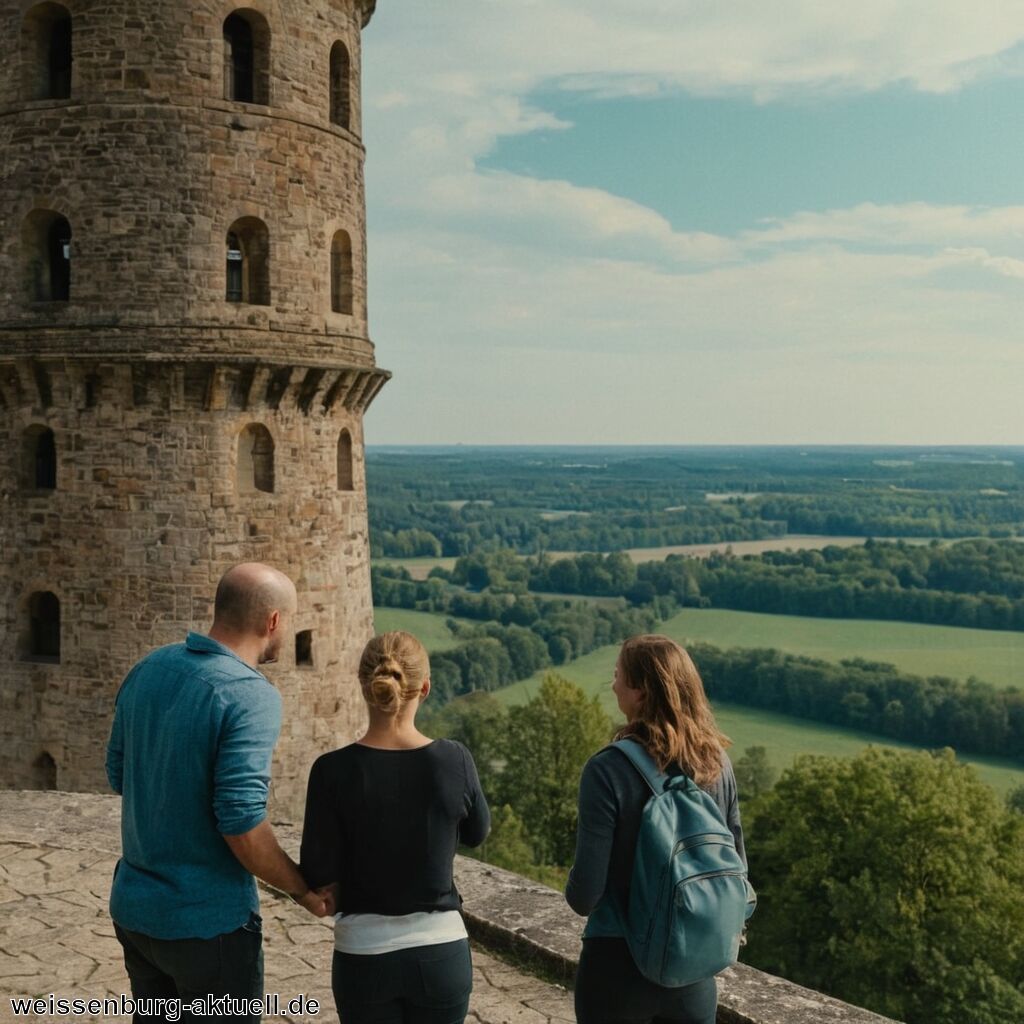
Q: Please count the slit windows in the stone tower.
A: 12